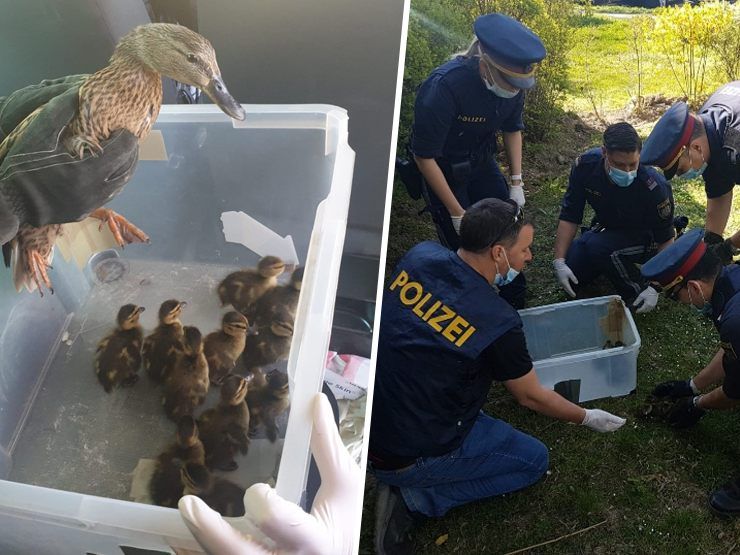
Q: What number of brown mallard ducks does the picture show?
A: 12